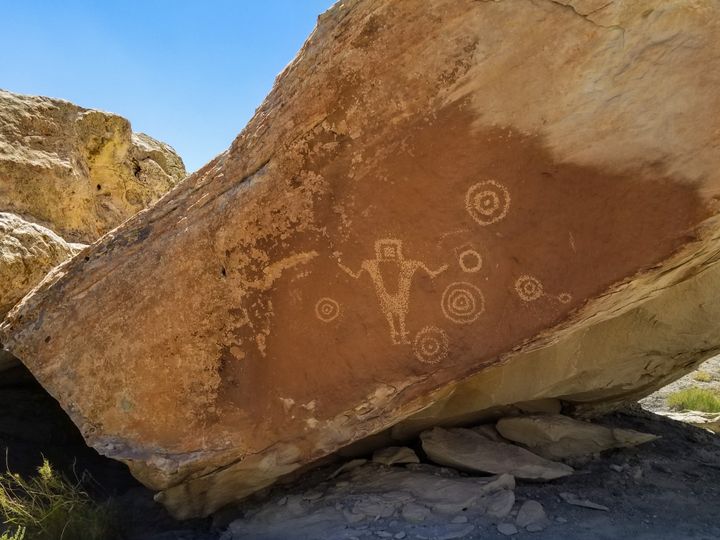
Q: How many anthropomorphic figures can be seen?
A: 1